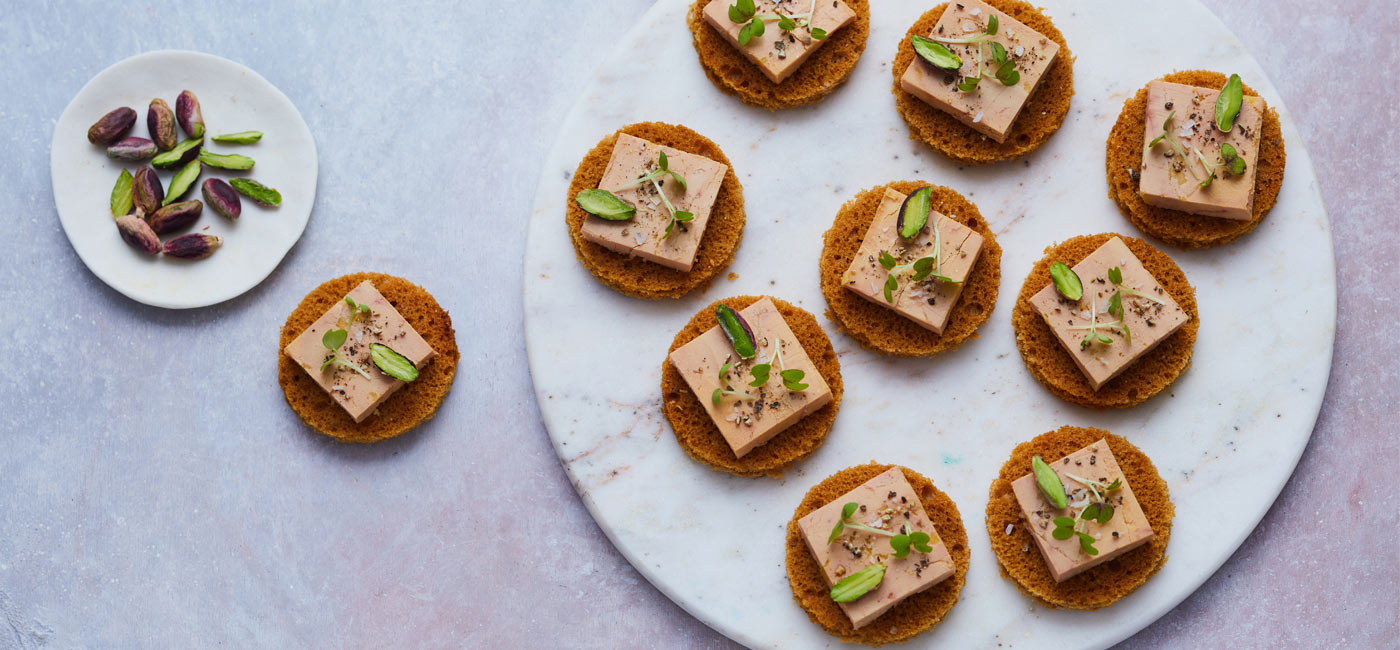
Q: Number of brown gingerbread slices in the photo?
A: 10